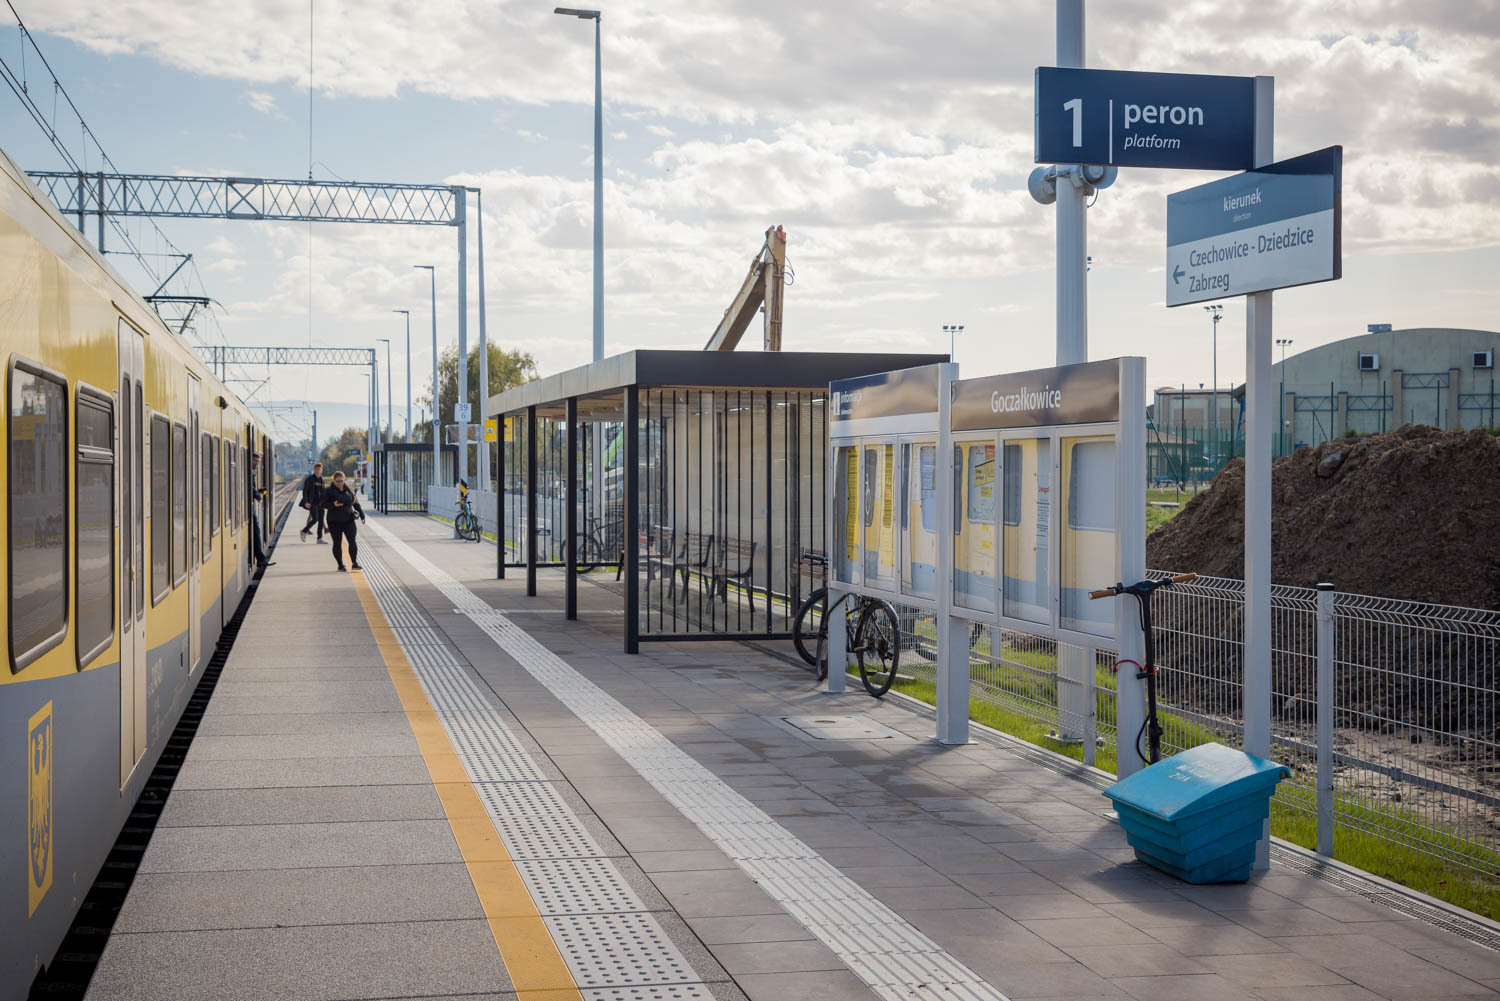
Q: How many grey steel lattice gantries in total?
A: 2